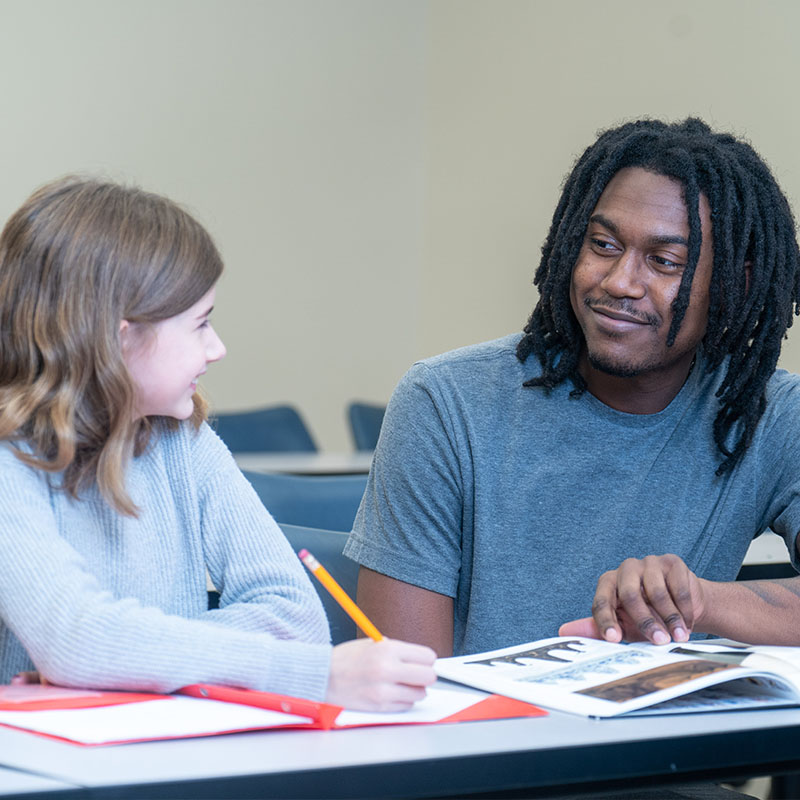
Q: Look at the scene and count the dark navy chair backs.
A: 4